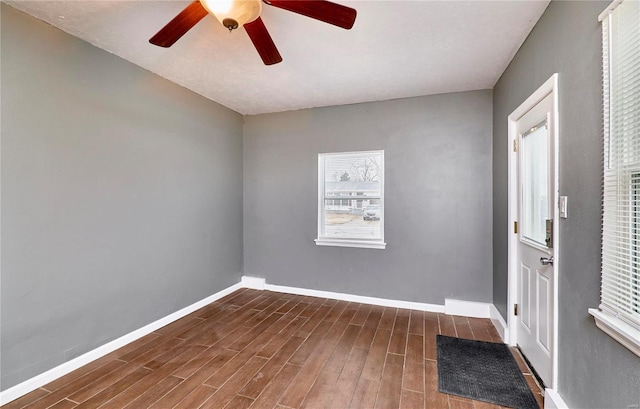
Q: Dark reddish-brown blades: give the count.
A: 3